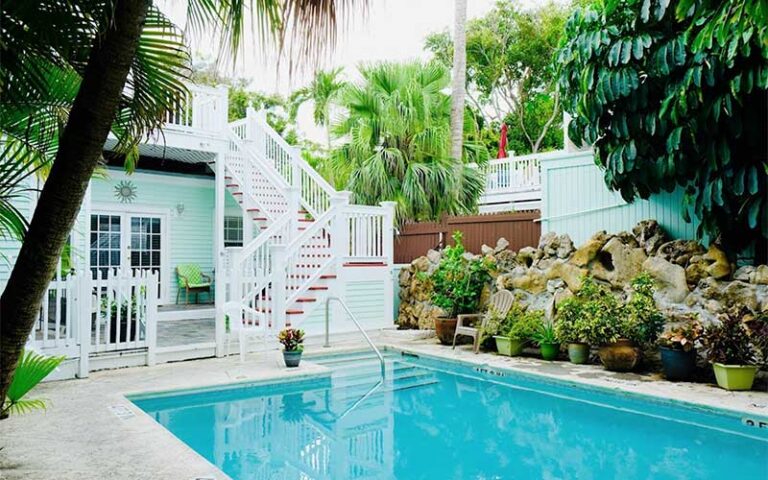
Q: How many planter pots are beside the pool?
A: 8